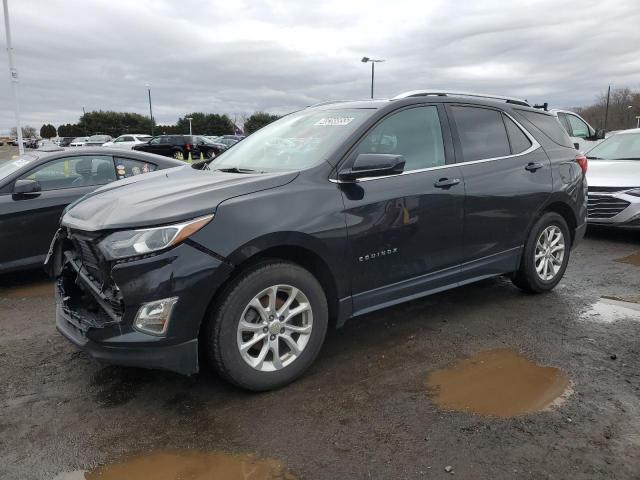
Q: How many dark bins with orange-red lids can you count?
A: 0